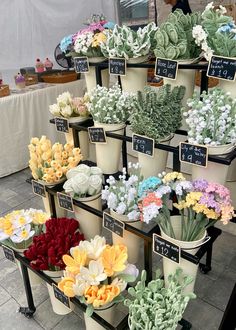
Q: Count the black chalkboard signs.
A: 14